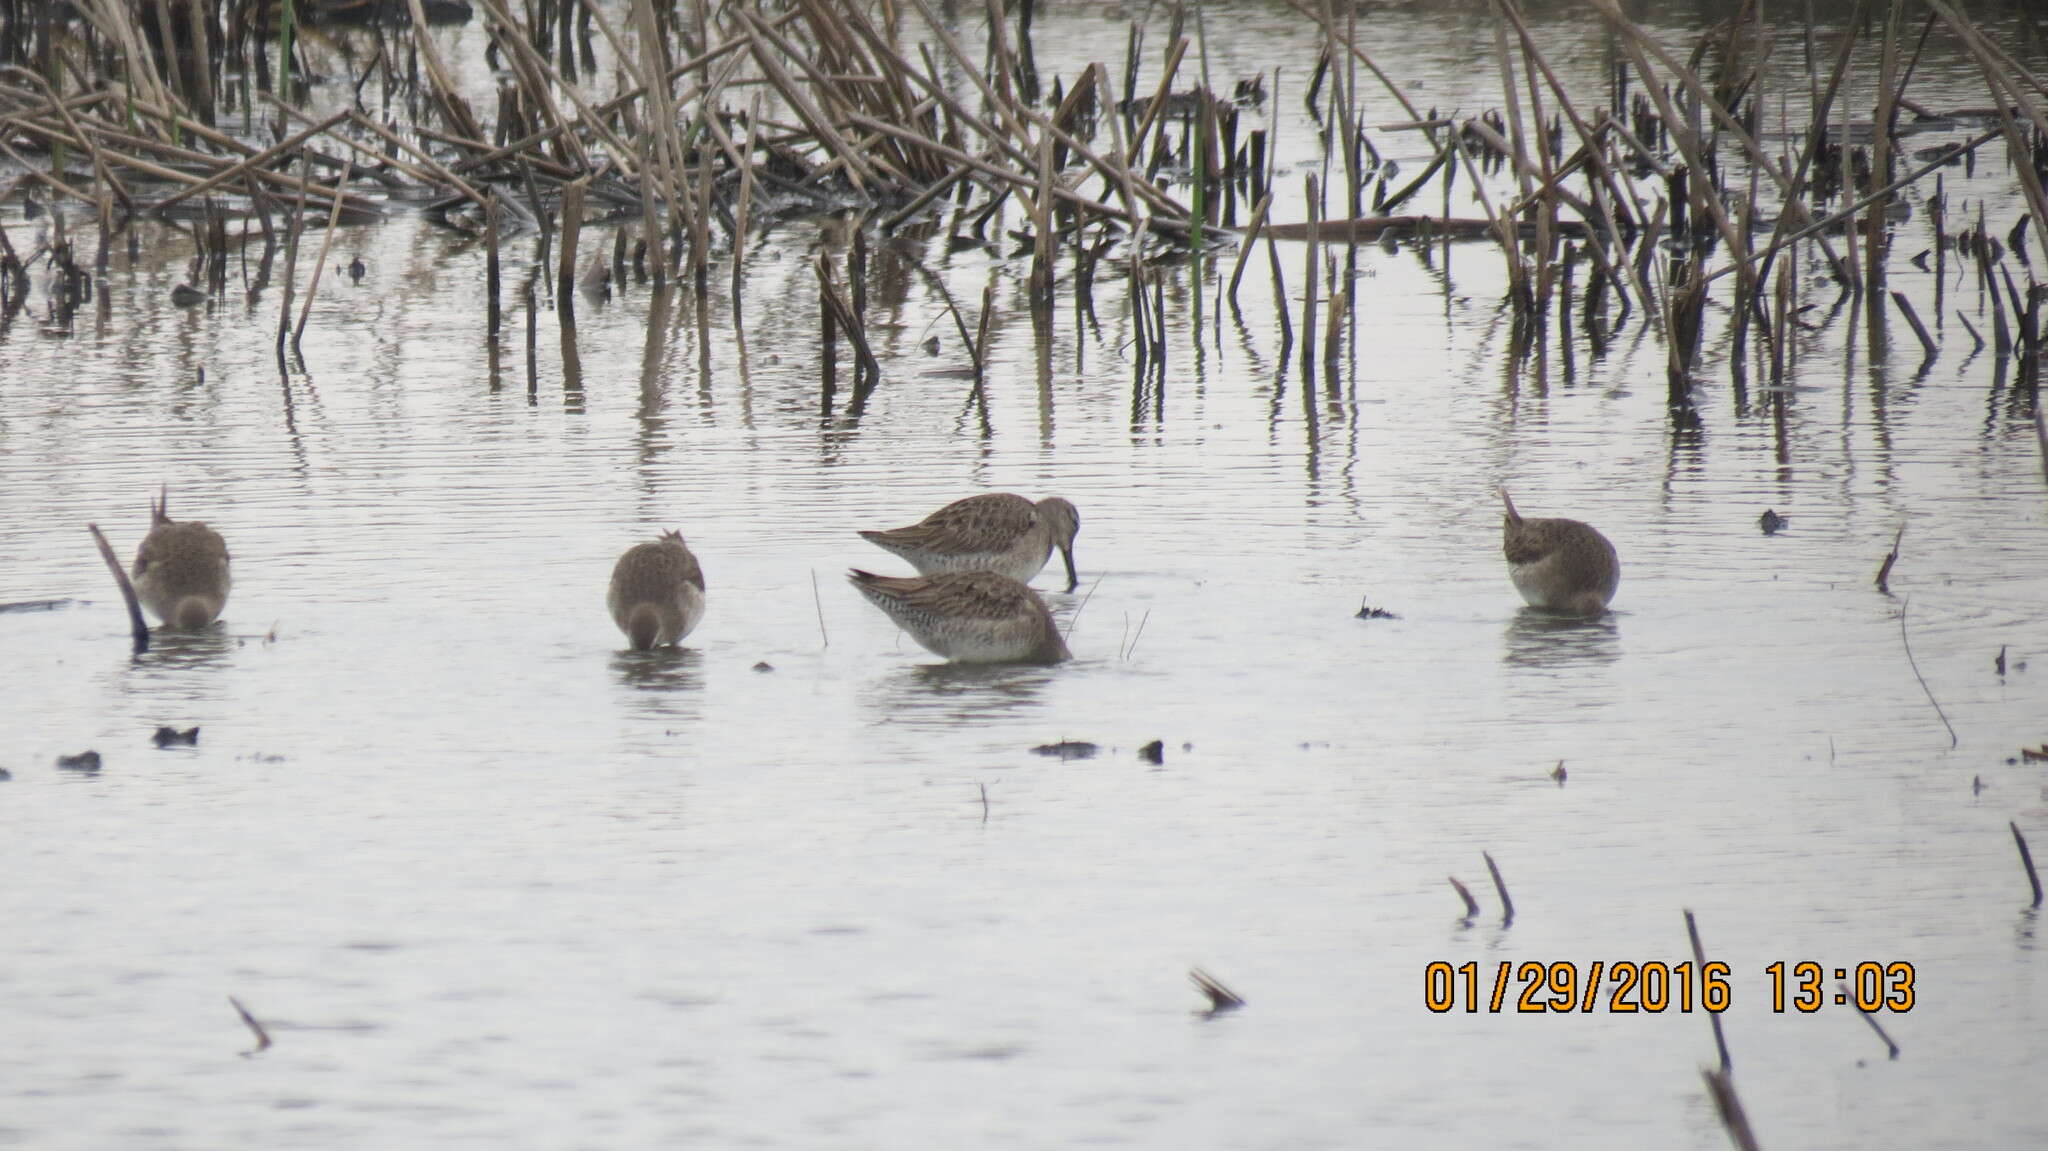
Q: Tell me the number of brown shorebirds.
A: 5